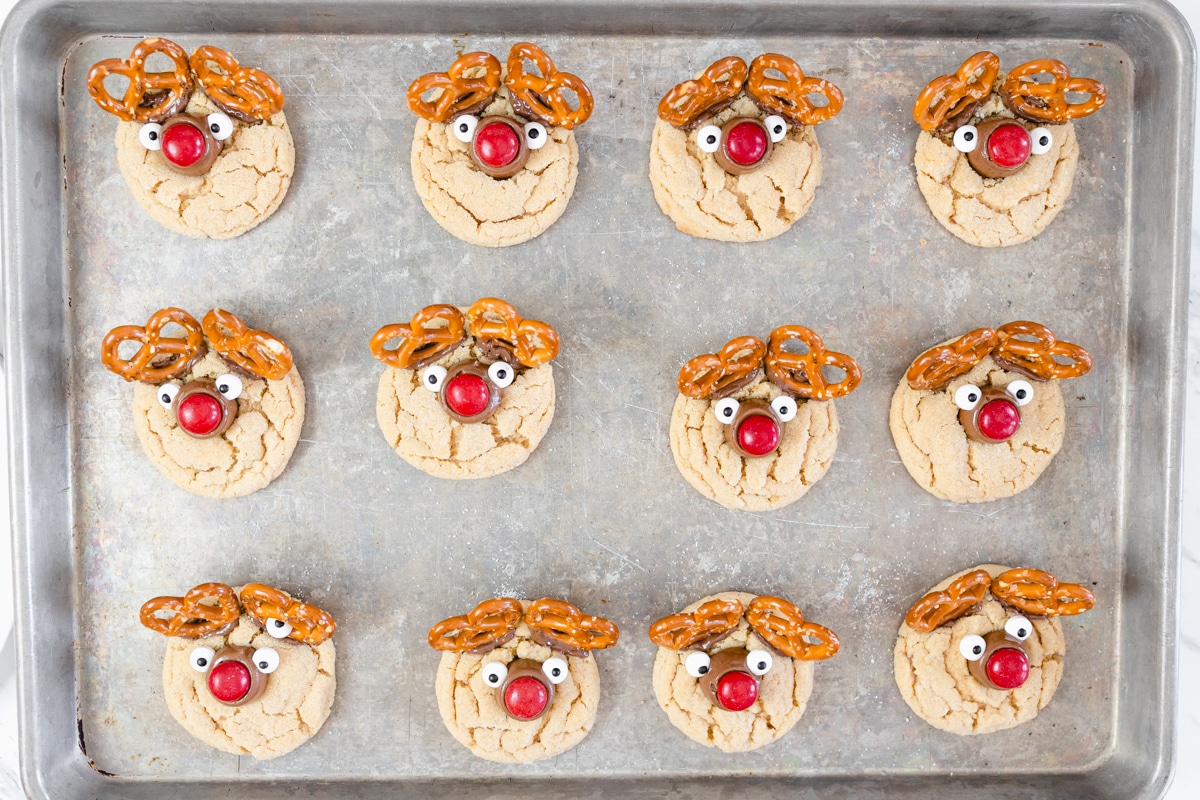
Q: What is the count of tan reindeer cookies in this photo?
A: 12